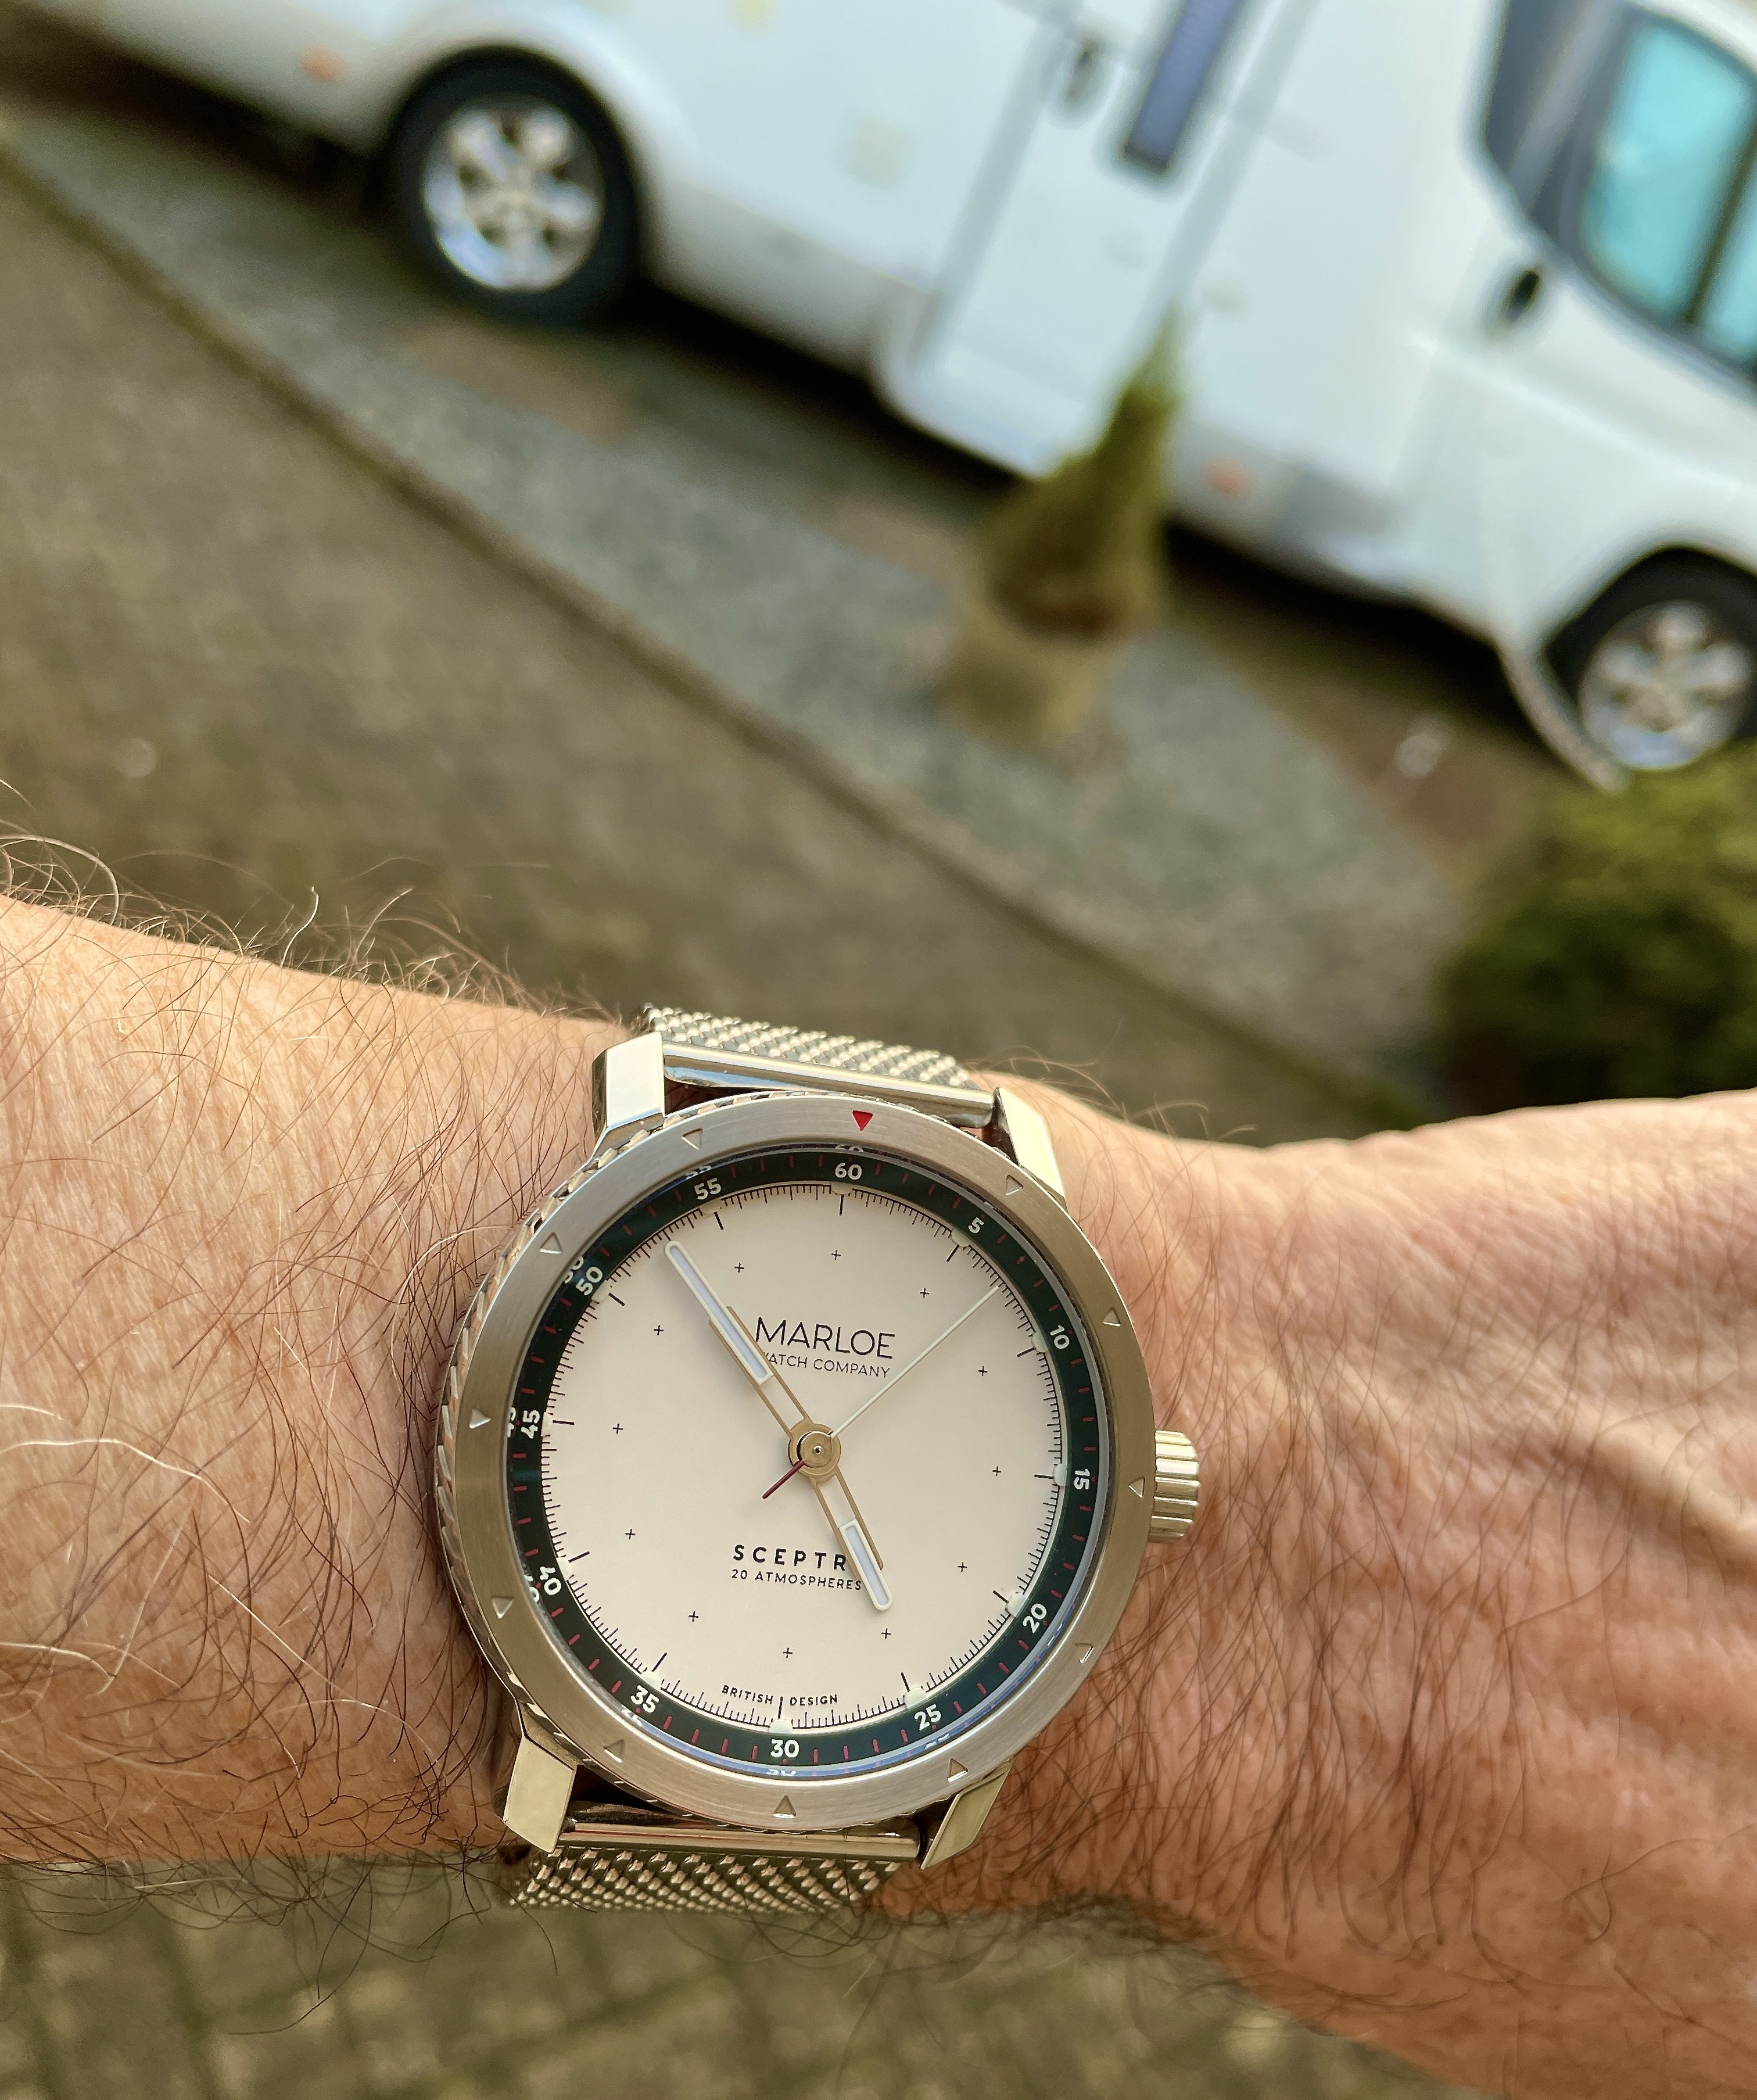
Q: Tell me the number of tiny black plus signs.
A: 12